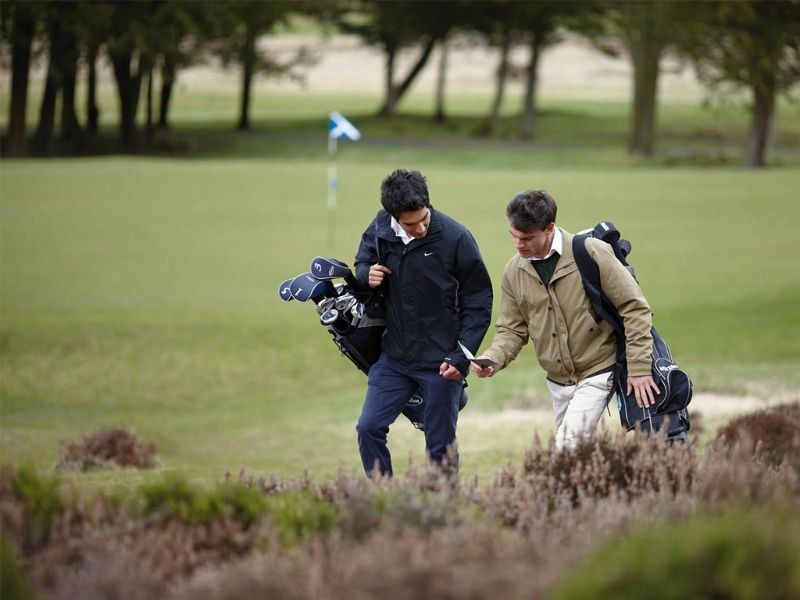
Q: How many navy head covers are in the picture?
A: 3